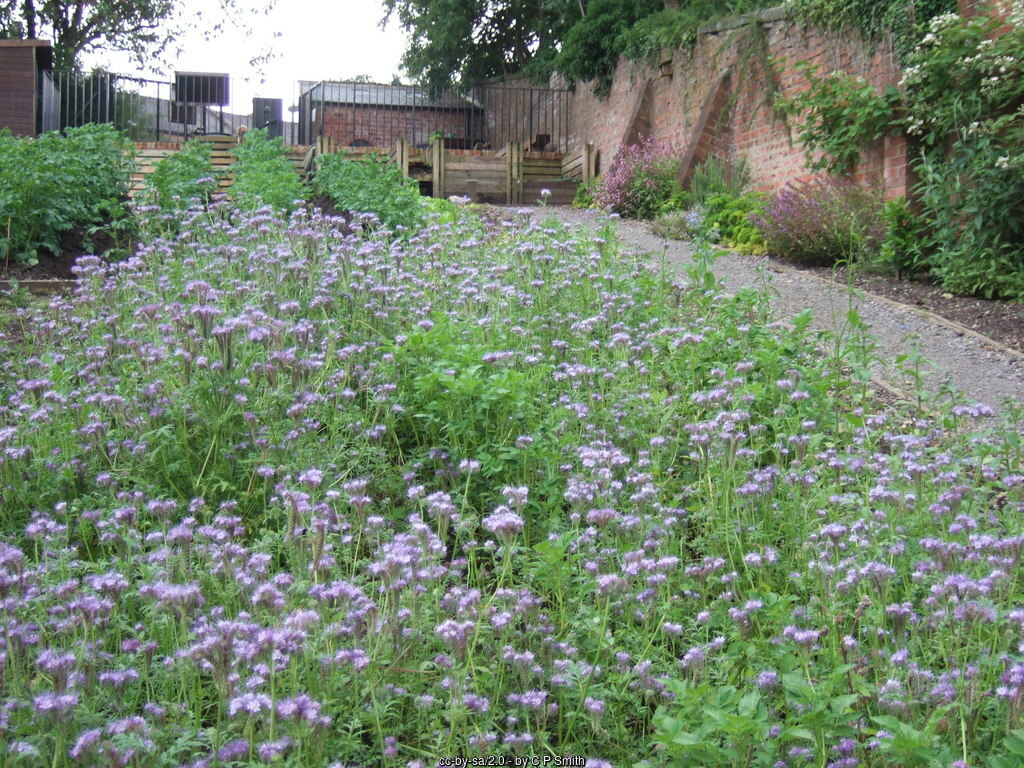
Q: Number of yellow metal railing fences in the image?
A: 0